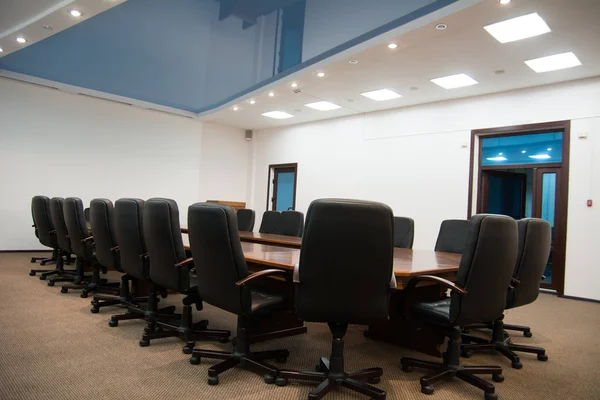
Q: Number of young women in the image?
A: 0